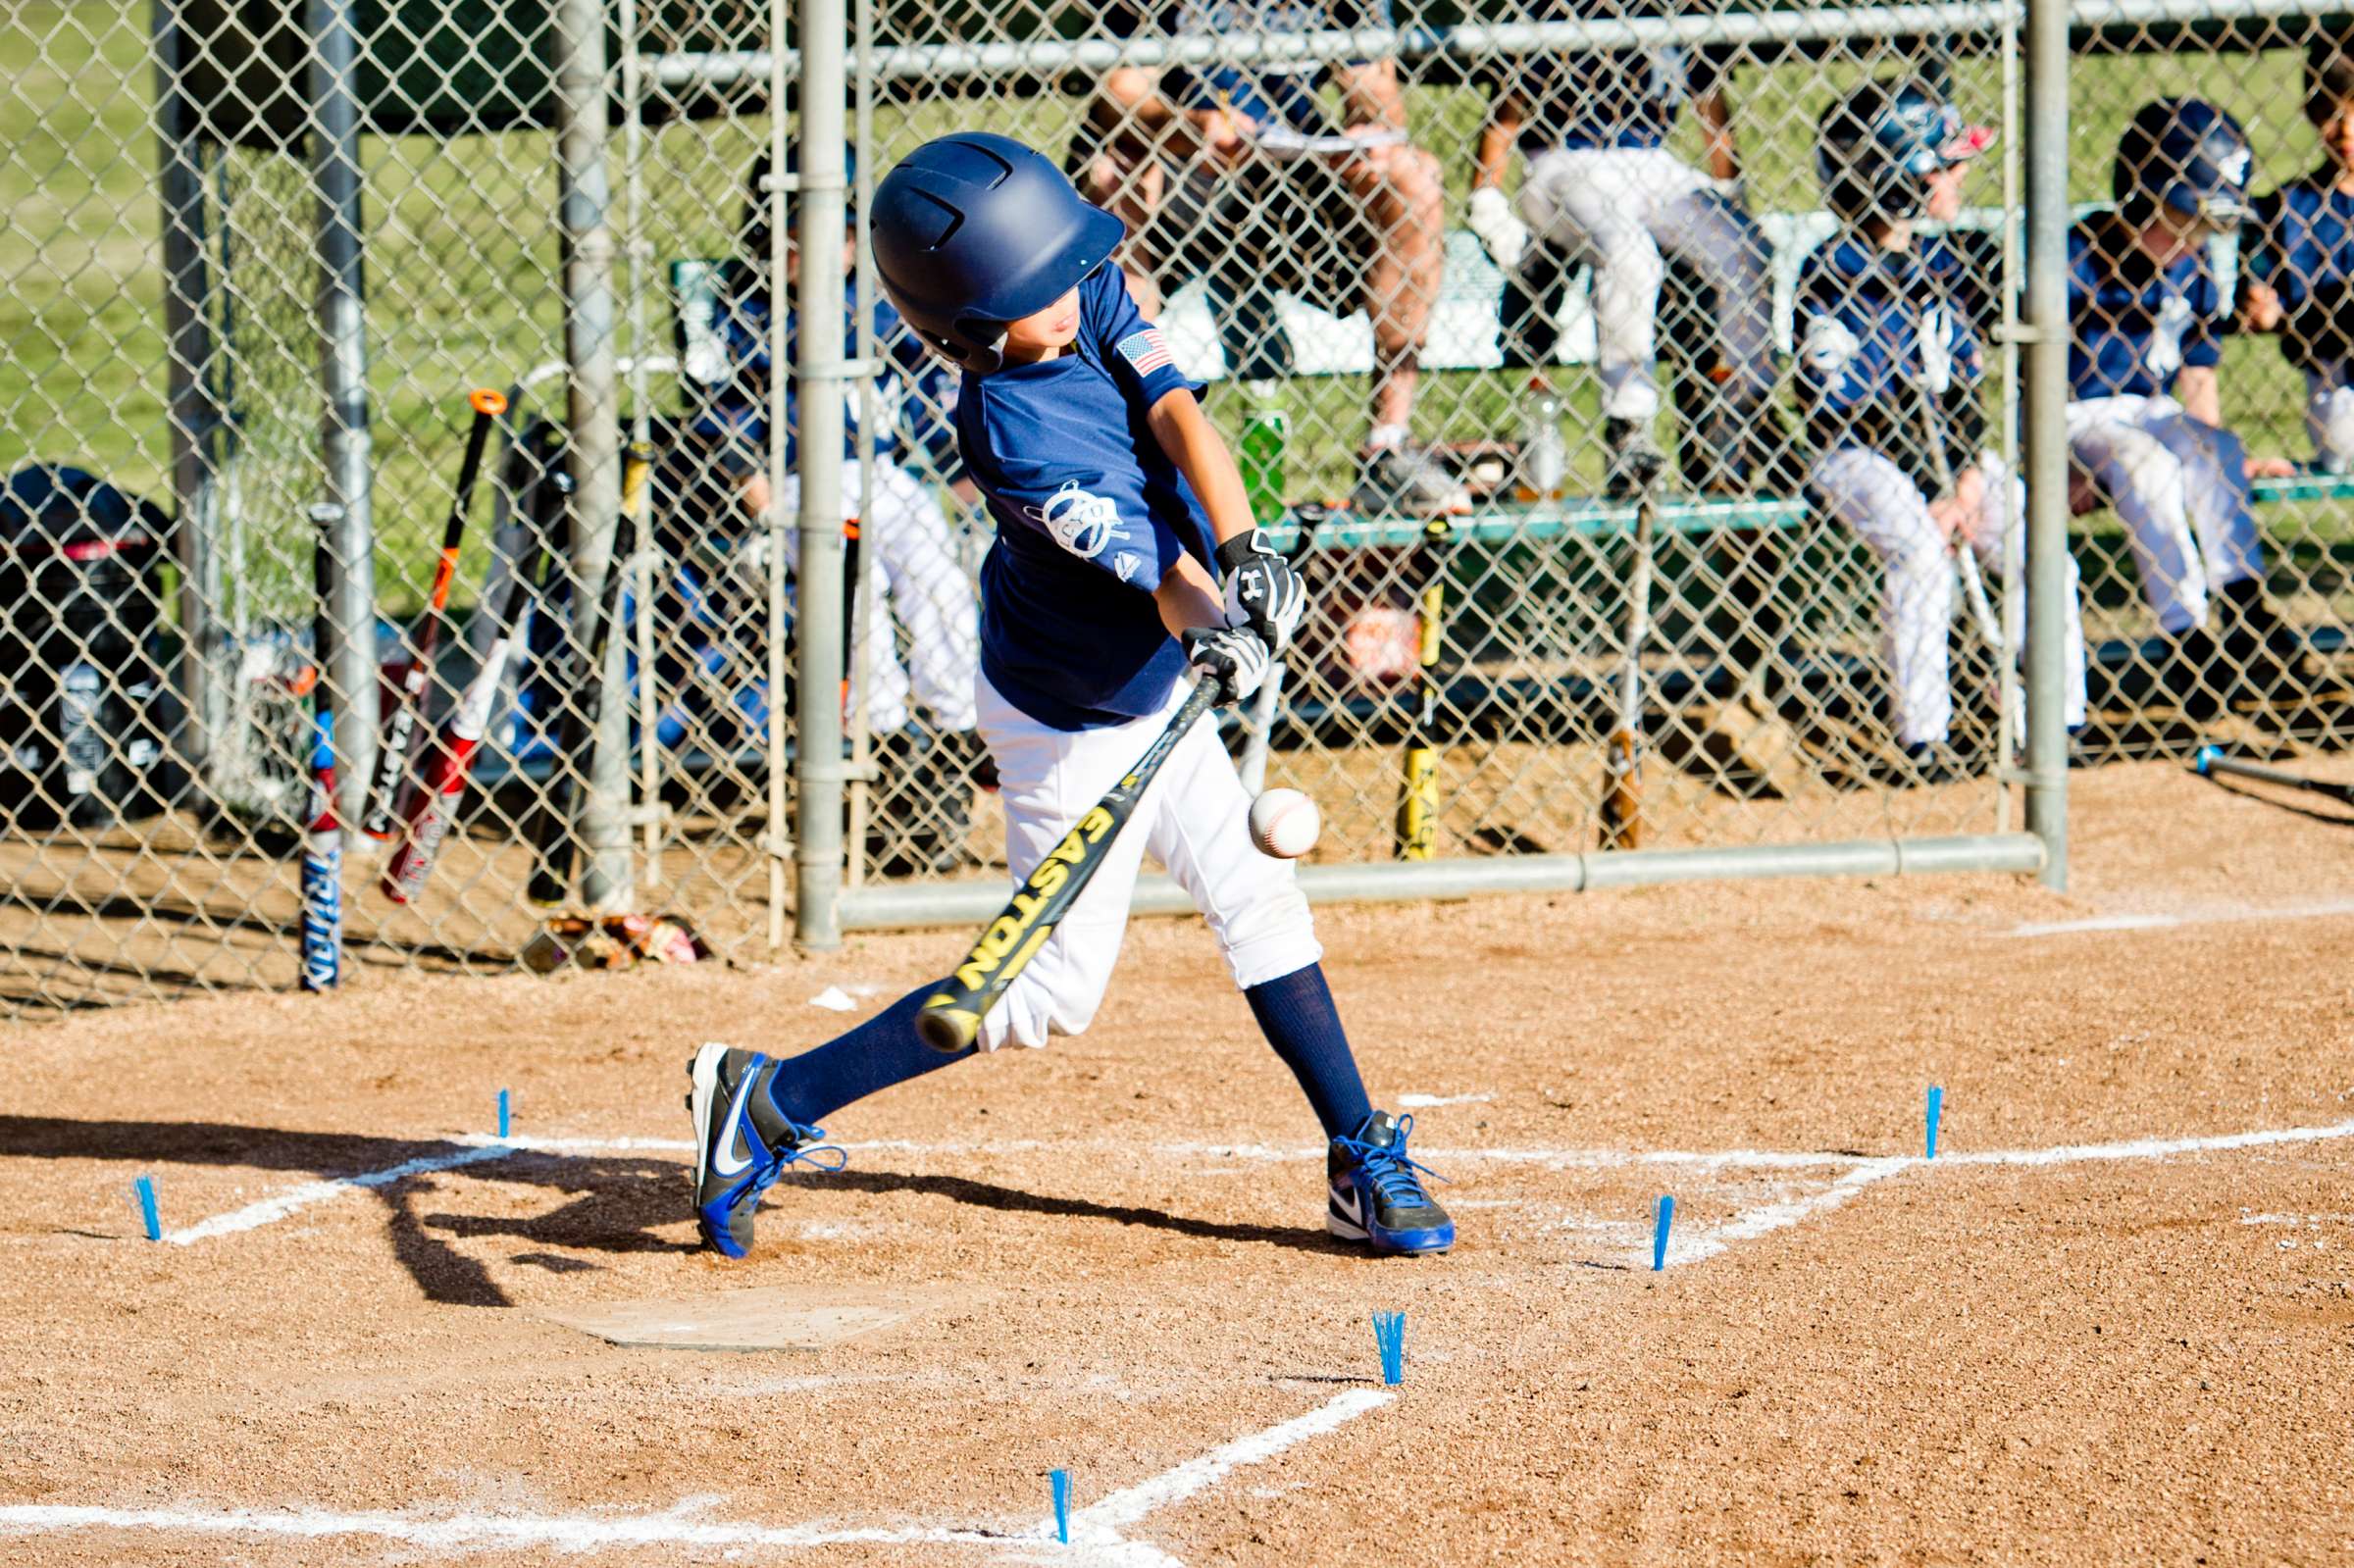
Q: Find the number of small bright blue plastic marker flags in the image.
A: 6